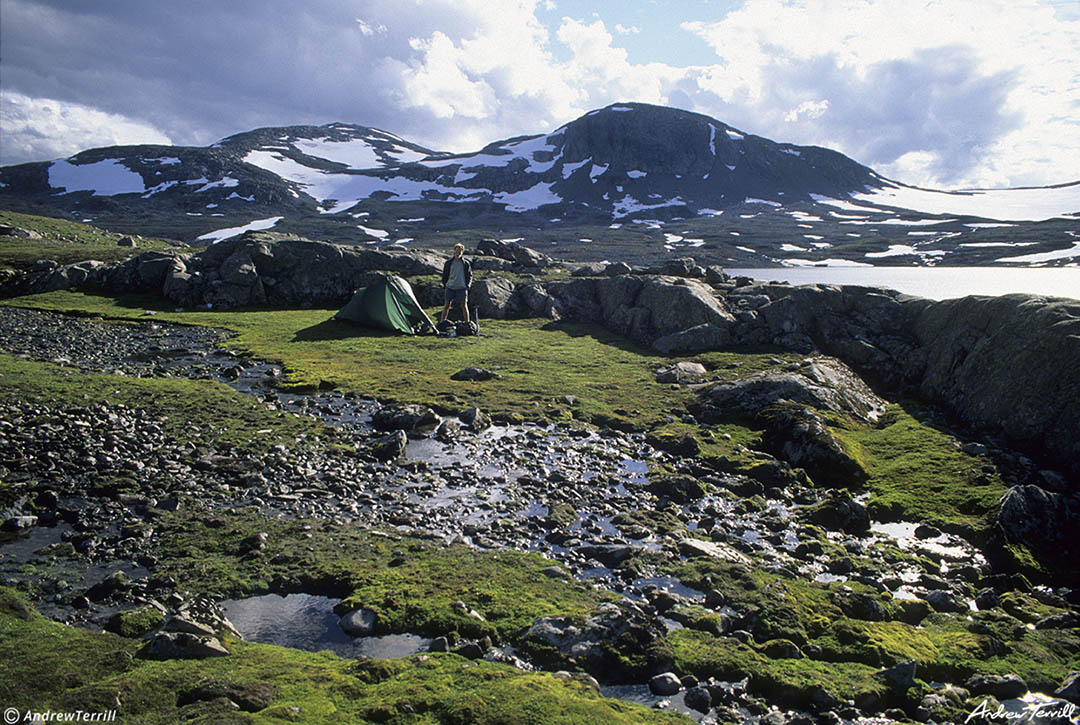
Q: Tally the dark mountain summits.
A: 2